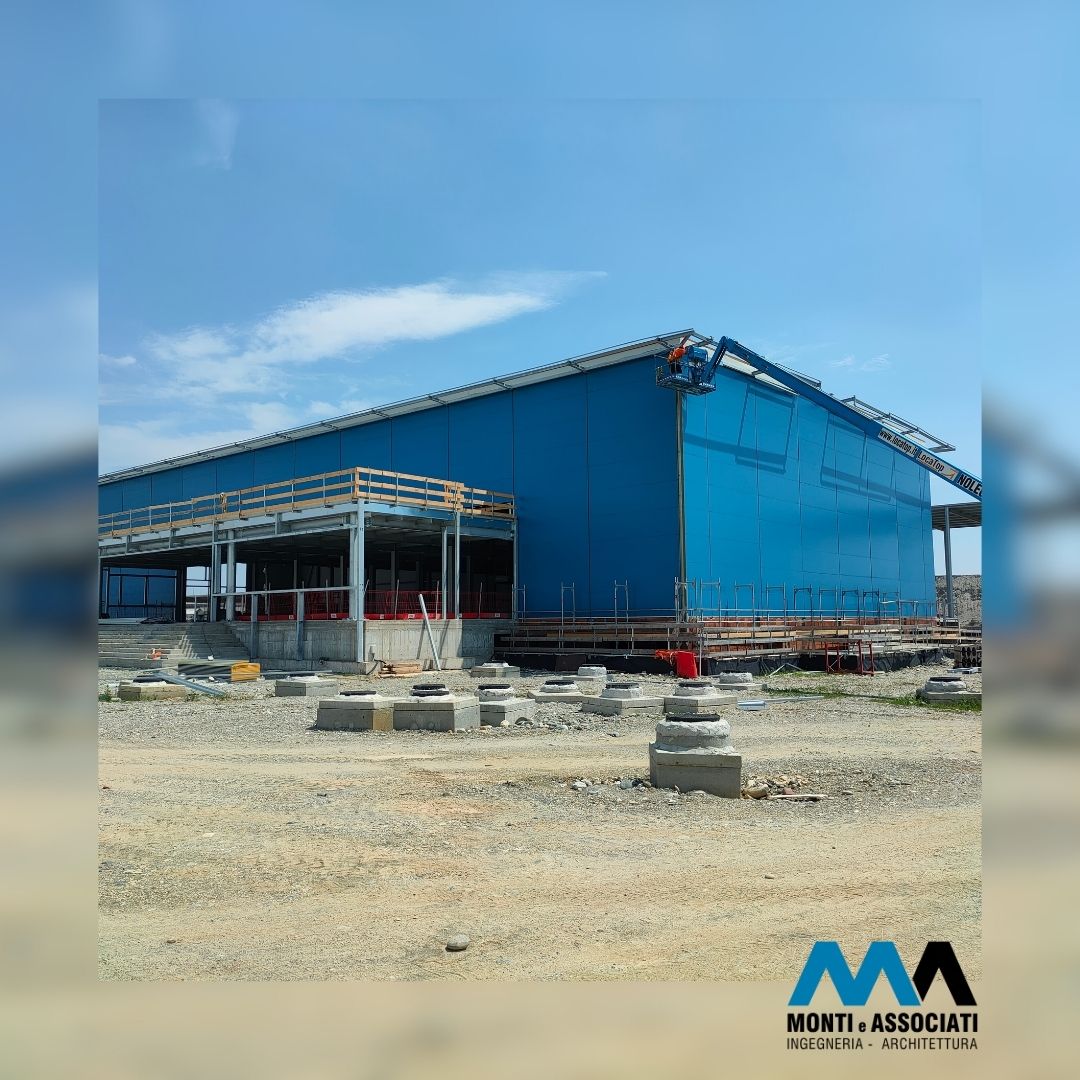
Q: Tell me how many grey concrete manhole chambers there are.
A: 13